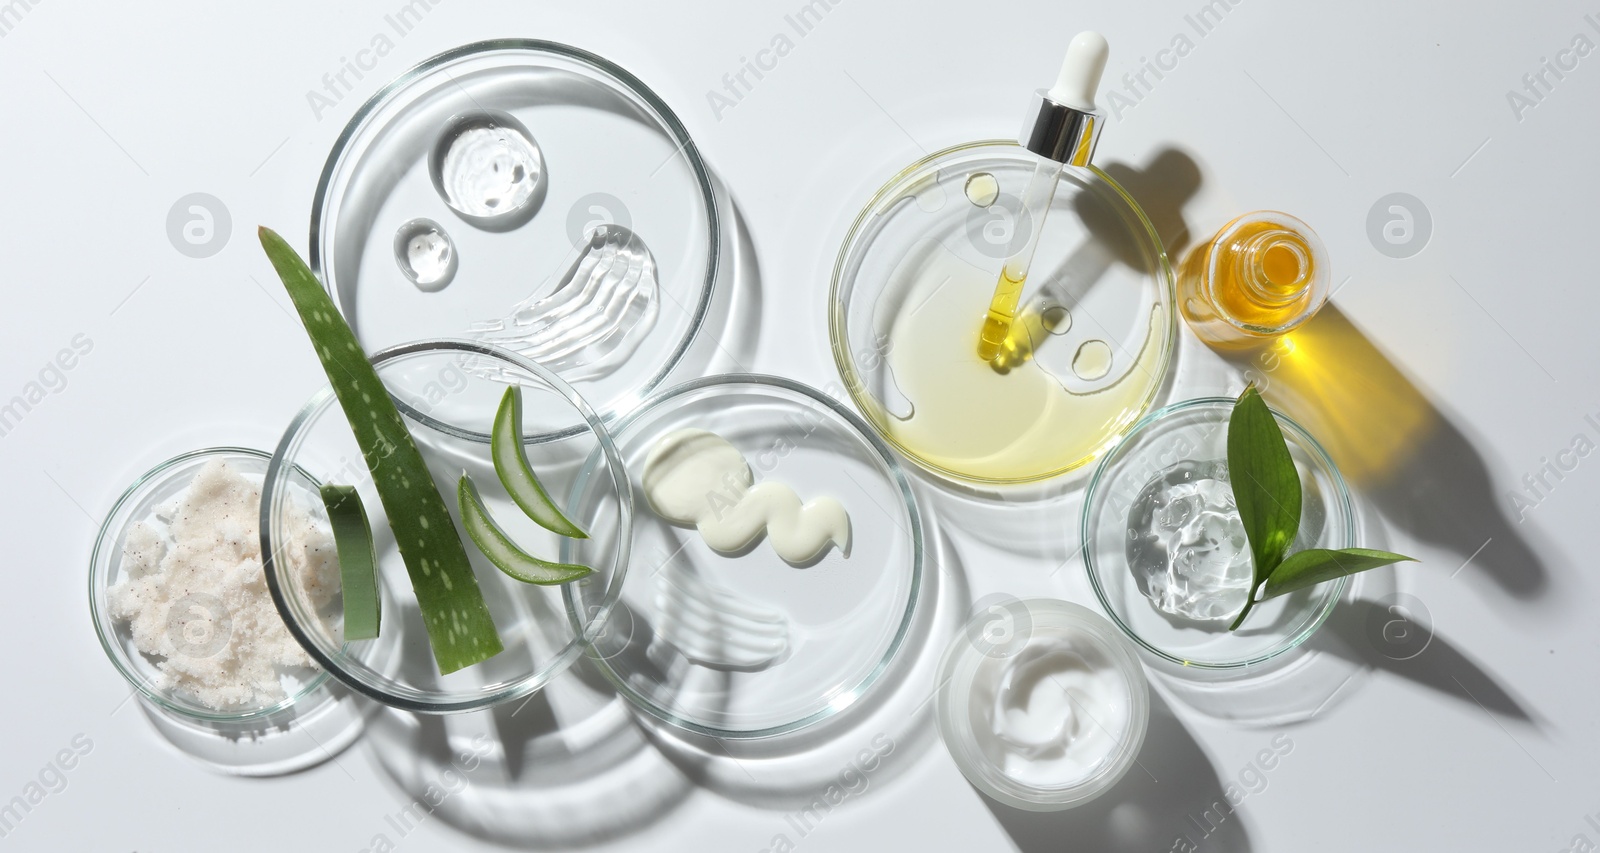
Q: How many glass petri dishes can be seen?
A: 6